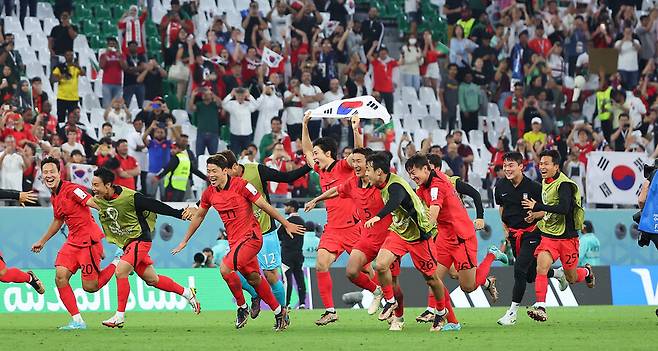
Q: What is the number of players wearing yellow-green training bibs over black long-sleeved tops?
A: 5